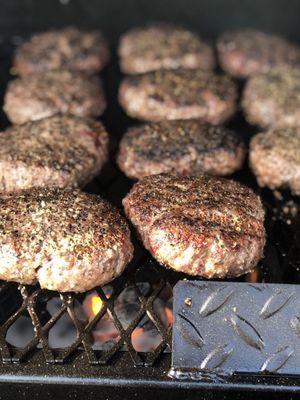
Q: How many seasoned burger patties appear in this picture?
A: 11